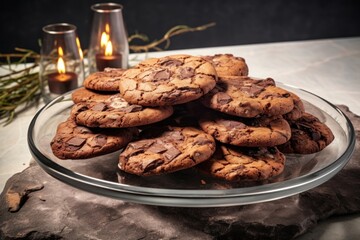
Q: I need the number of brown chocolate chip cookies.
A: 12